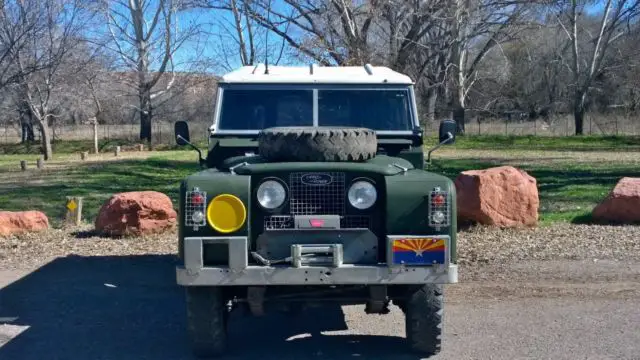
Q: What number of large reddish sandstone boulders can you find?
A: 4